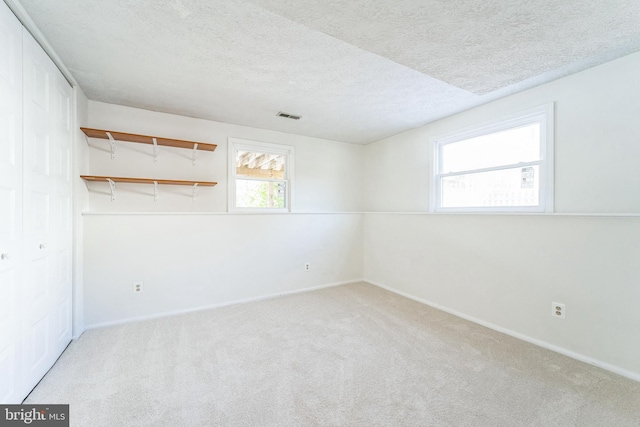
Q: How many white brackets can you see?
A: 6